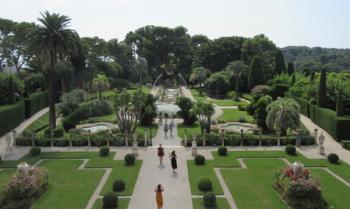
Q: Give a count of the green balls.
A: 11